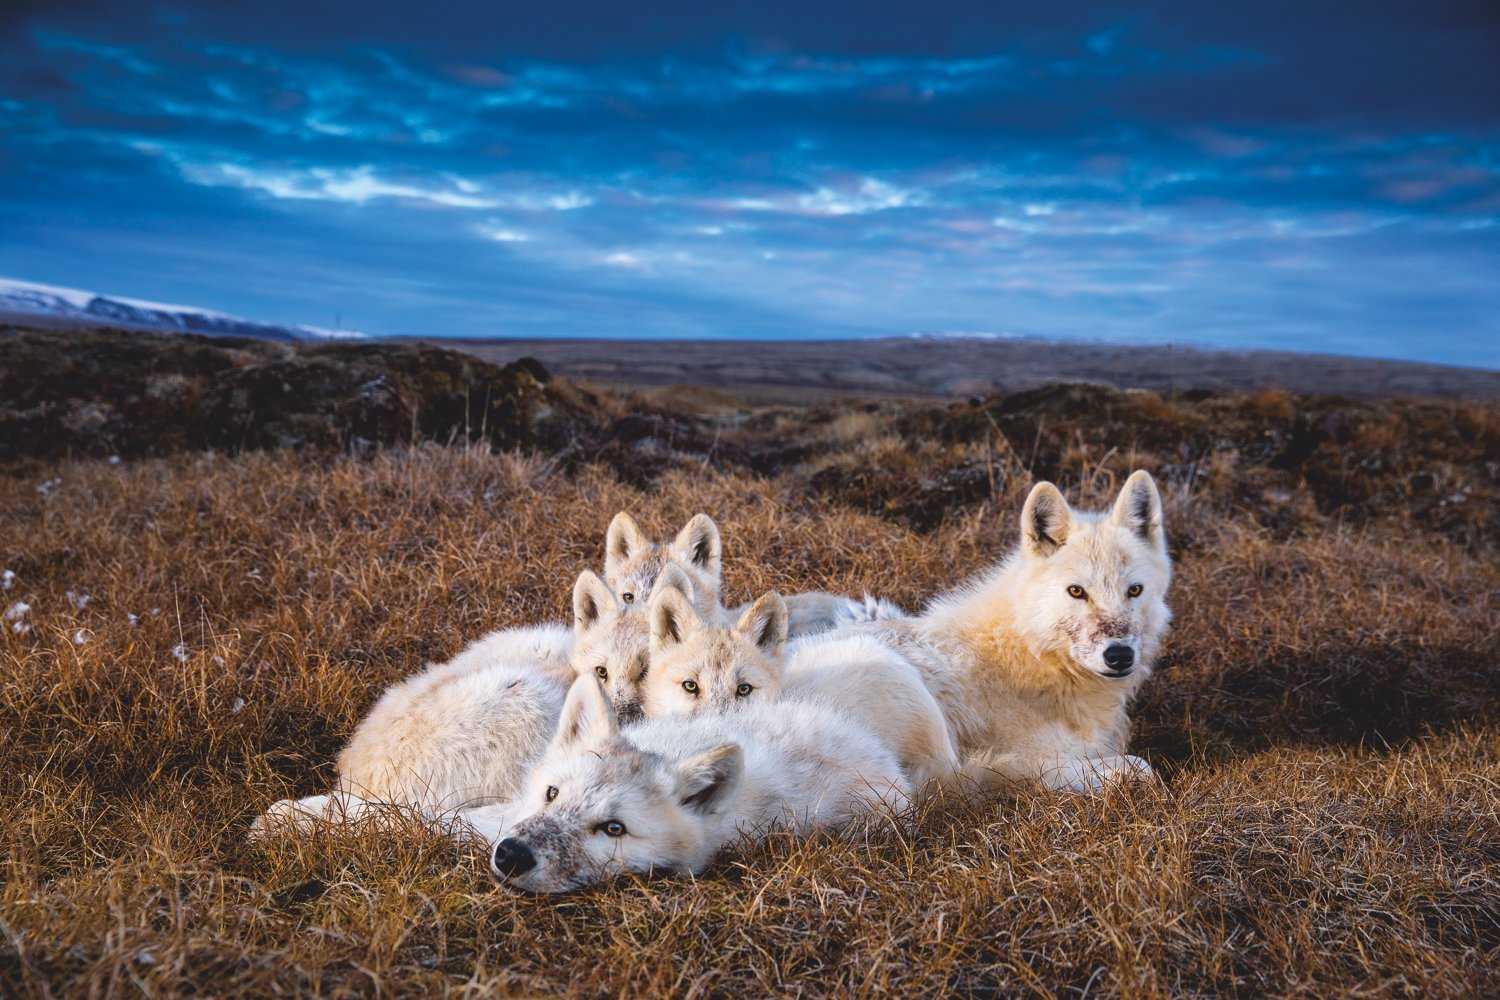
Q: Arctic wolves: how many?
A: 5